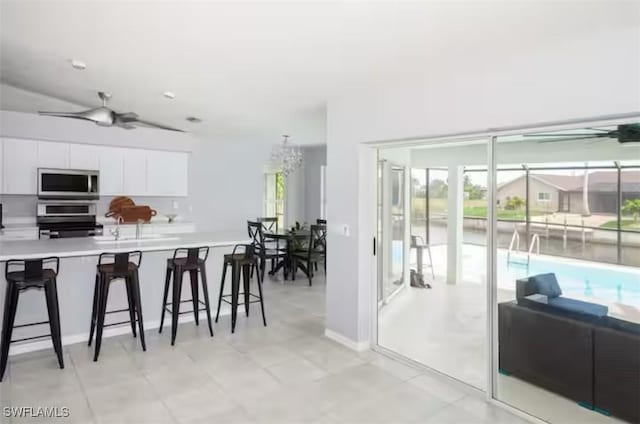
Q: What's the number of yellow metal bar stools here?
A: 0